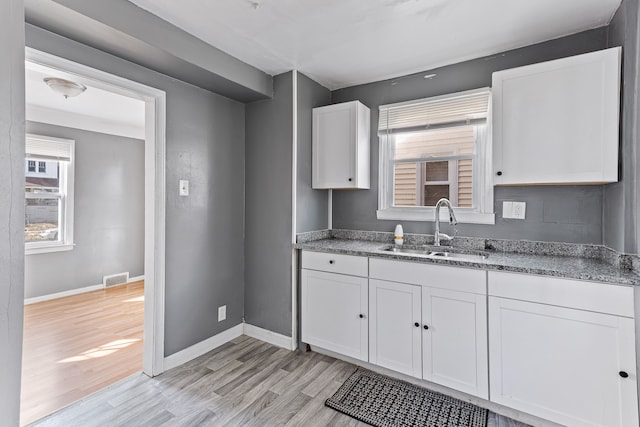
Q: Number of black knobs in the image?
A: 7